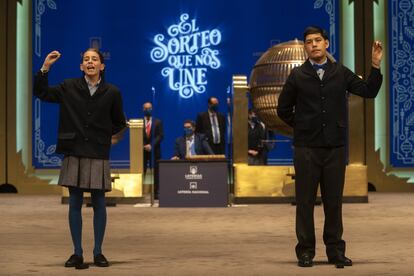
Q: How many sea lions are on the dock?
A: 0